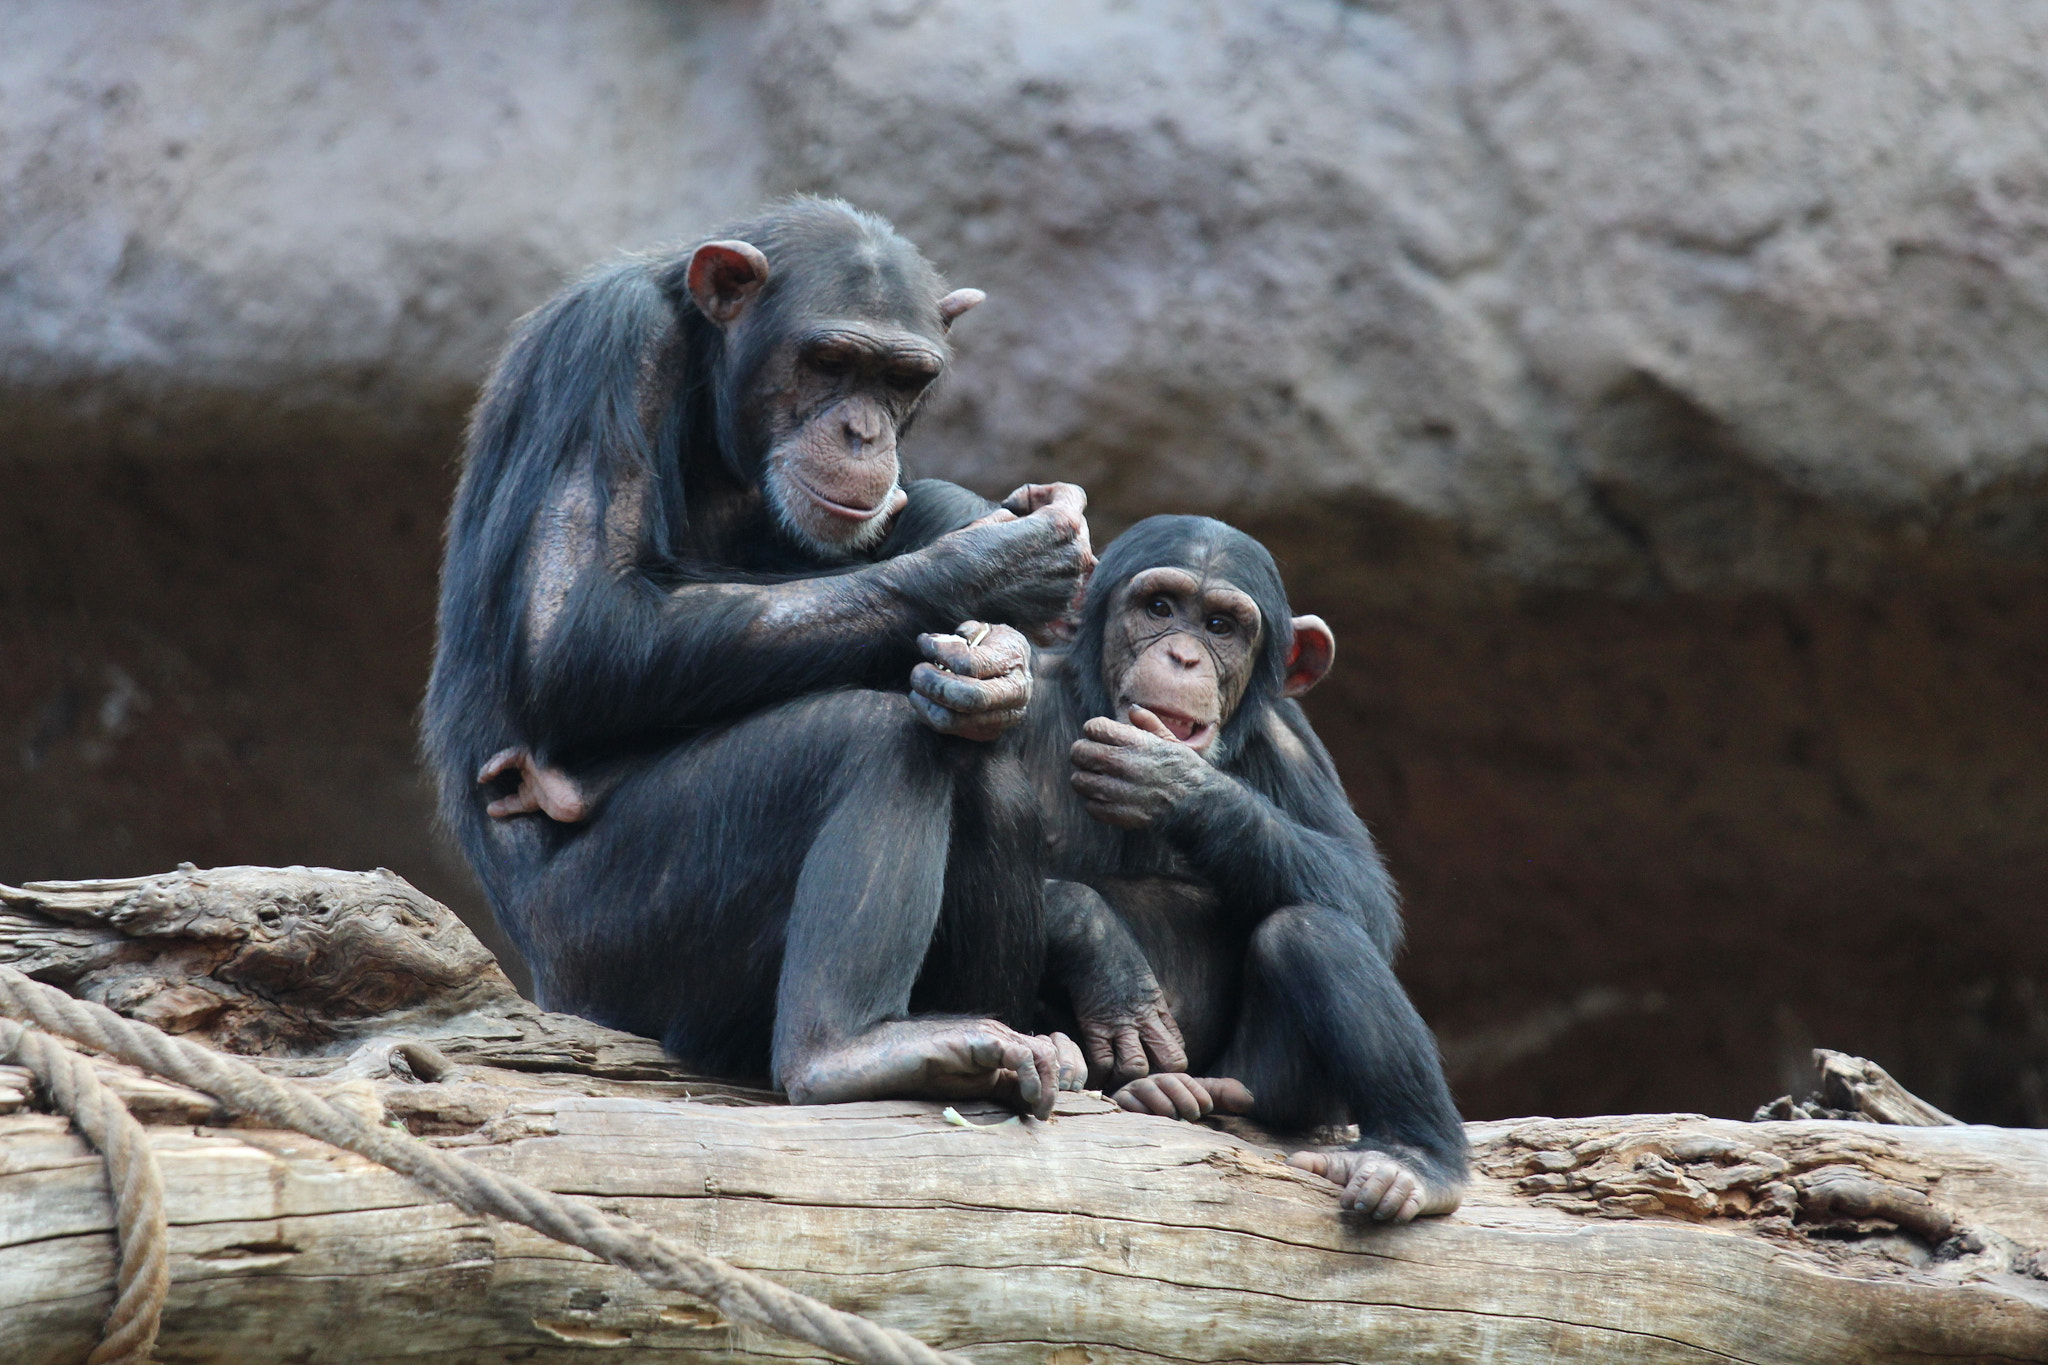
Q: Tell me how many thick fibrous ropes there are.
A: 2